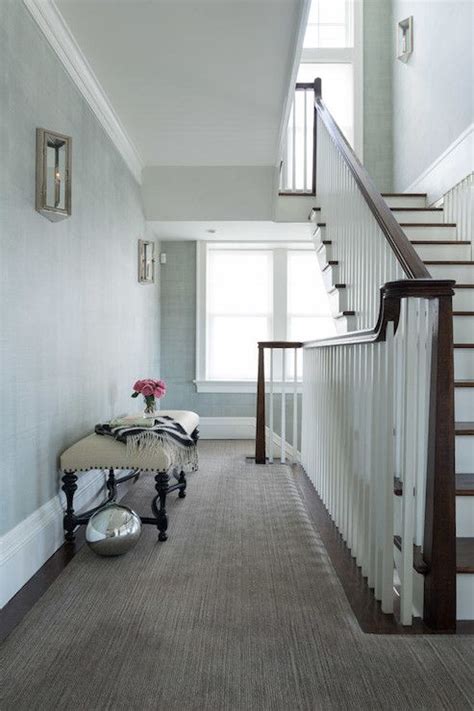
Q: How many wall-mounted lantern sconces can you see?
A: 3